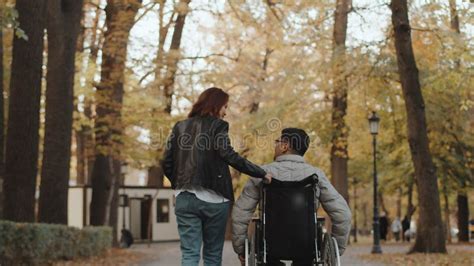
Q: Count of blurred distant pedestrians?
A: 3